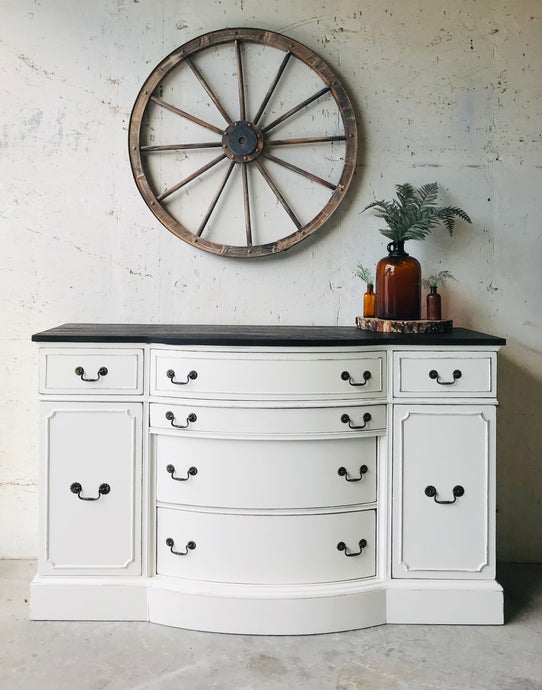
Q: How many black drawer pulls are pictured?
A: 12